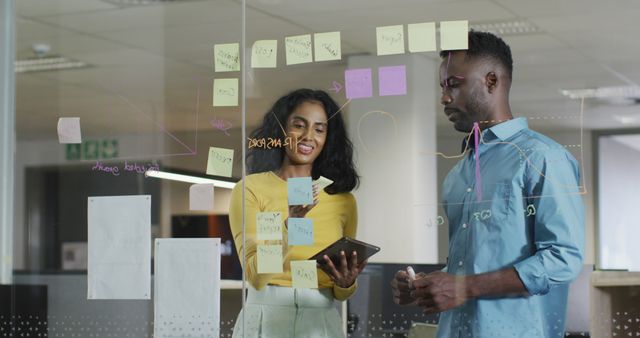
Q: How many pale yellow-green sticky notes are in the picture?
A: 13